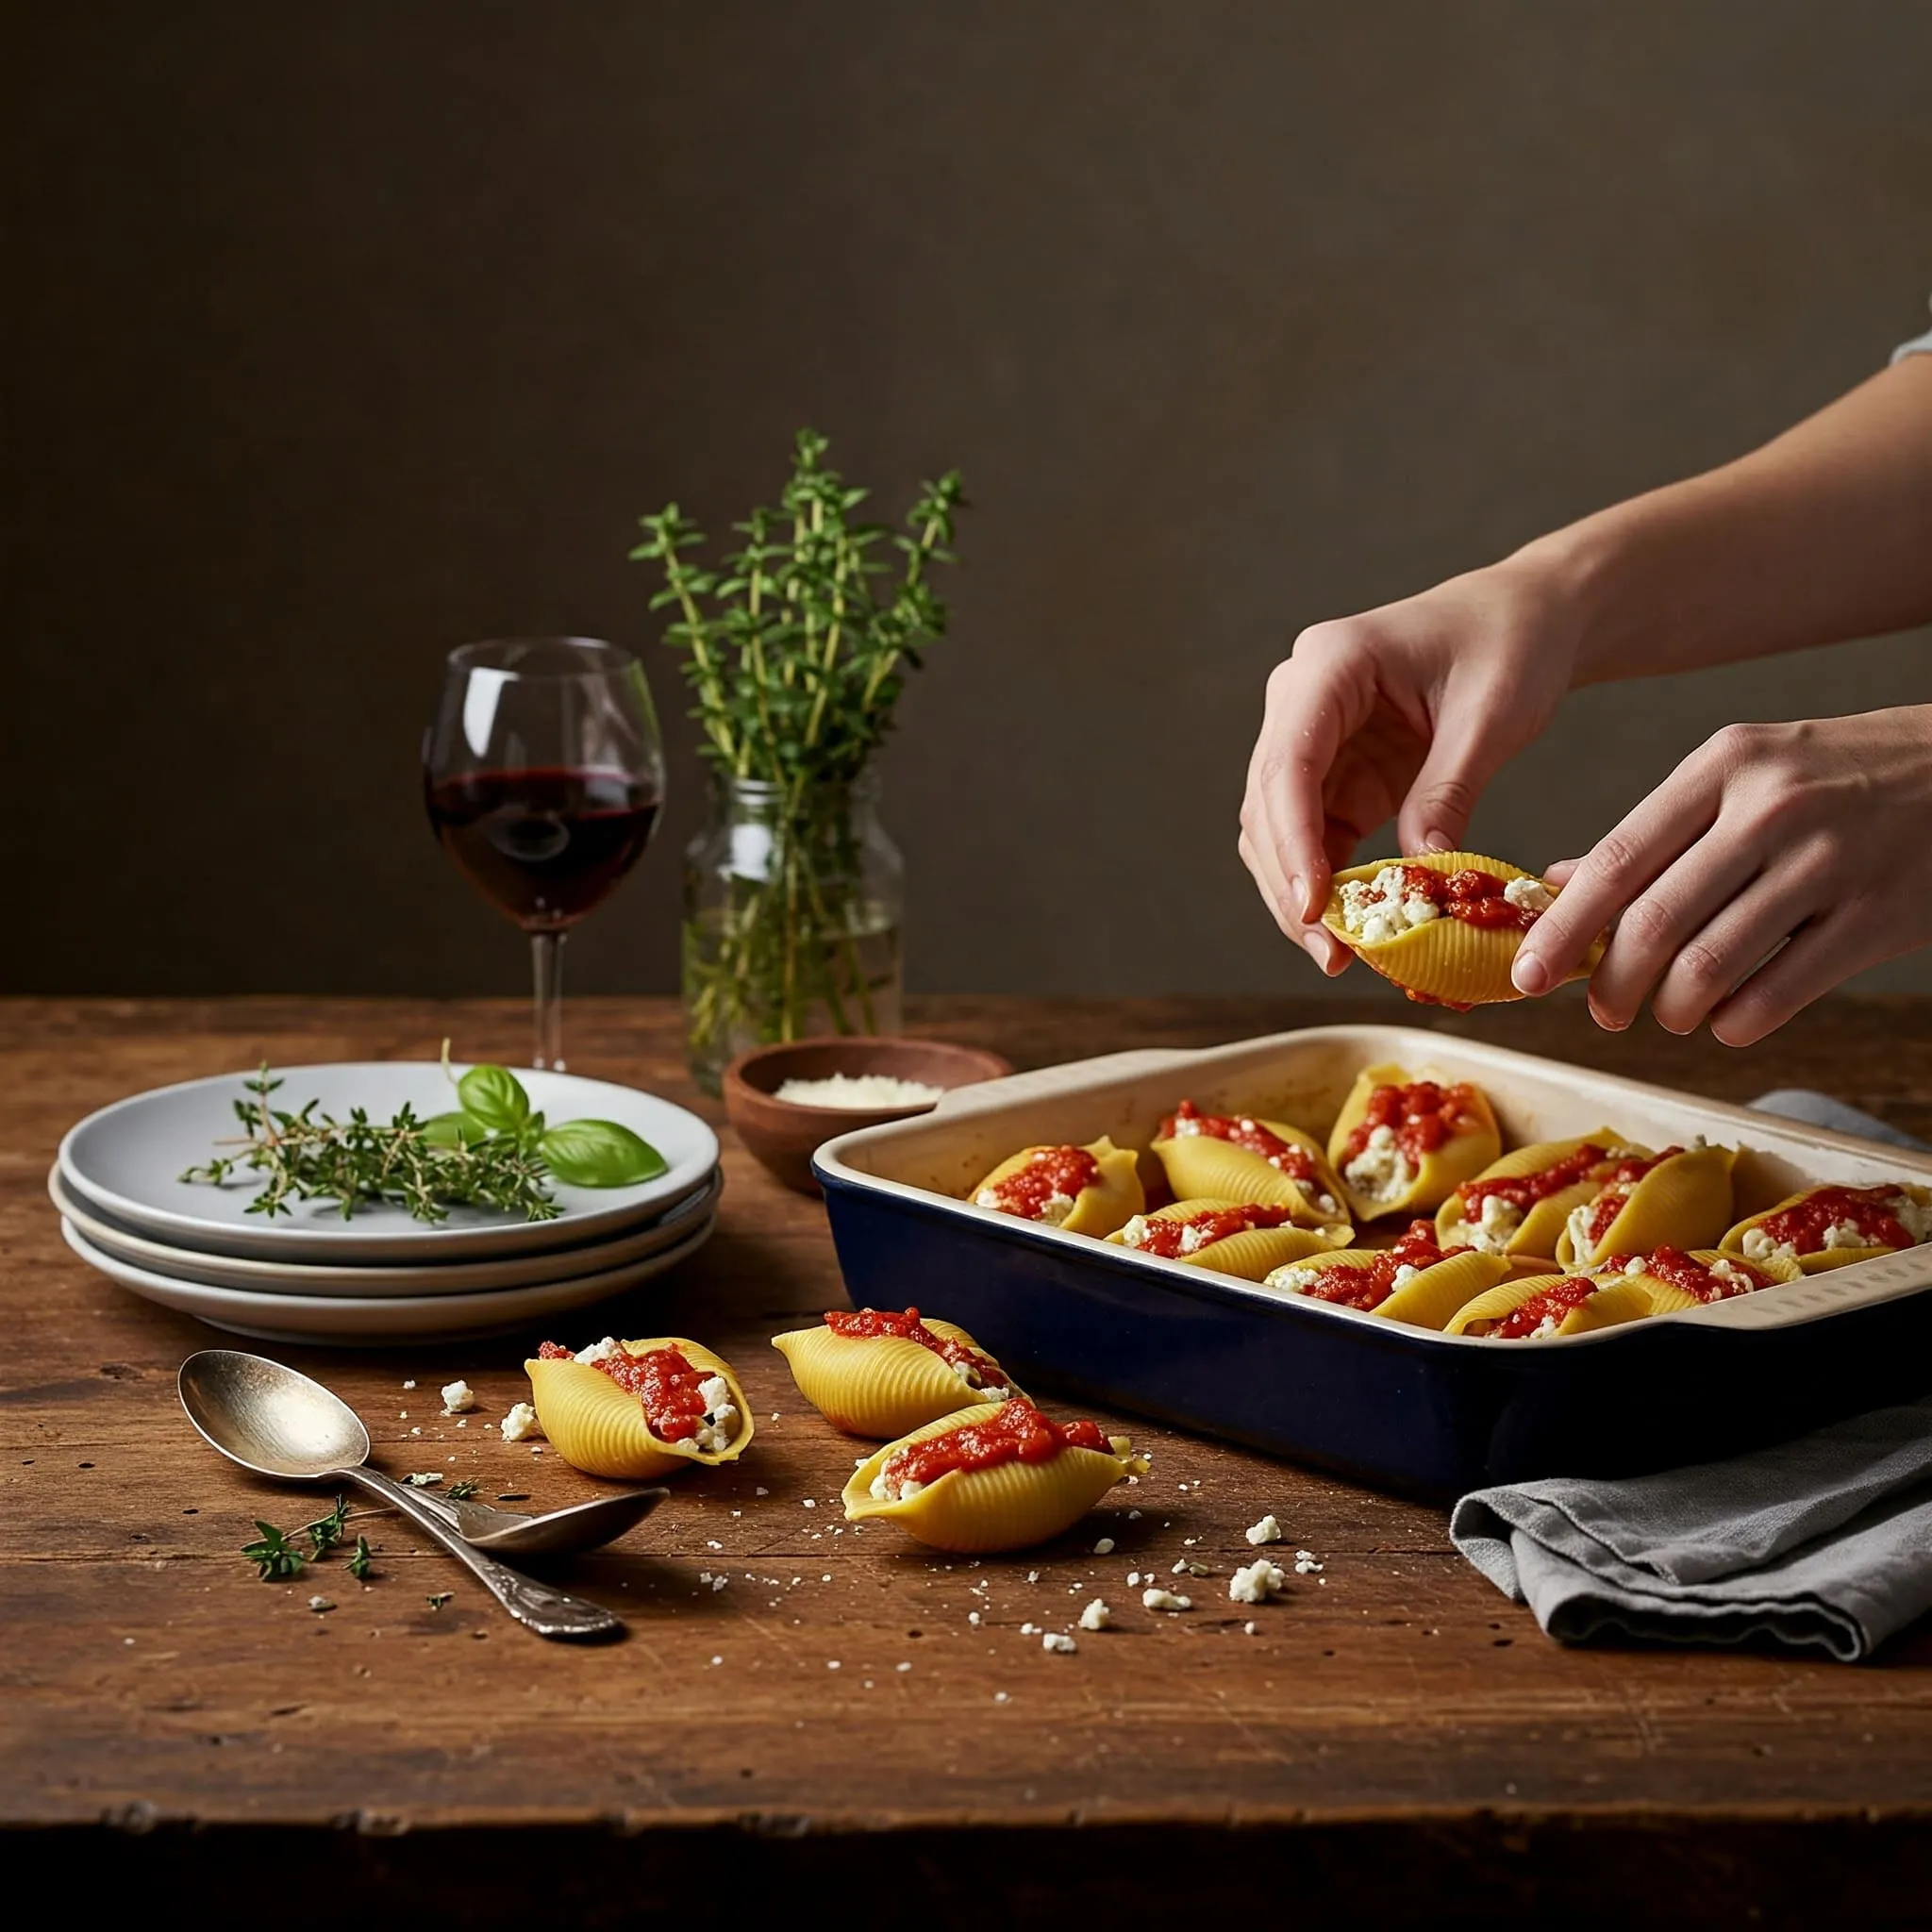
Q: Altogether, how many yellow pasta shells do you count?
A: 14